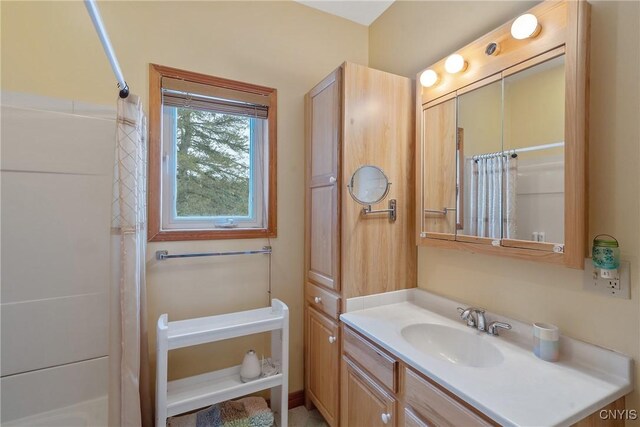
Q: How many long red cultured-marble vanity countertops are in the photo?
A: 0